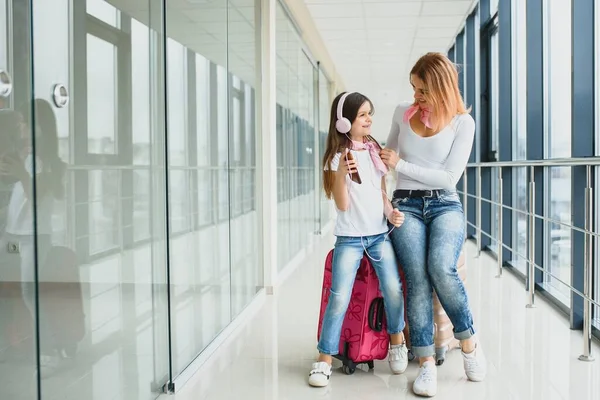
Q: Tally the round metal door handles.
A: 2